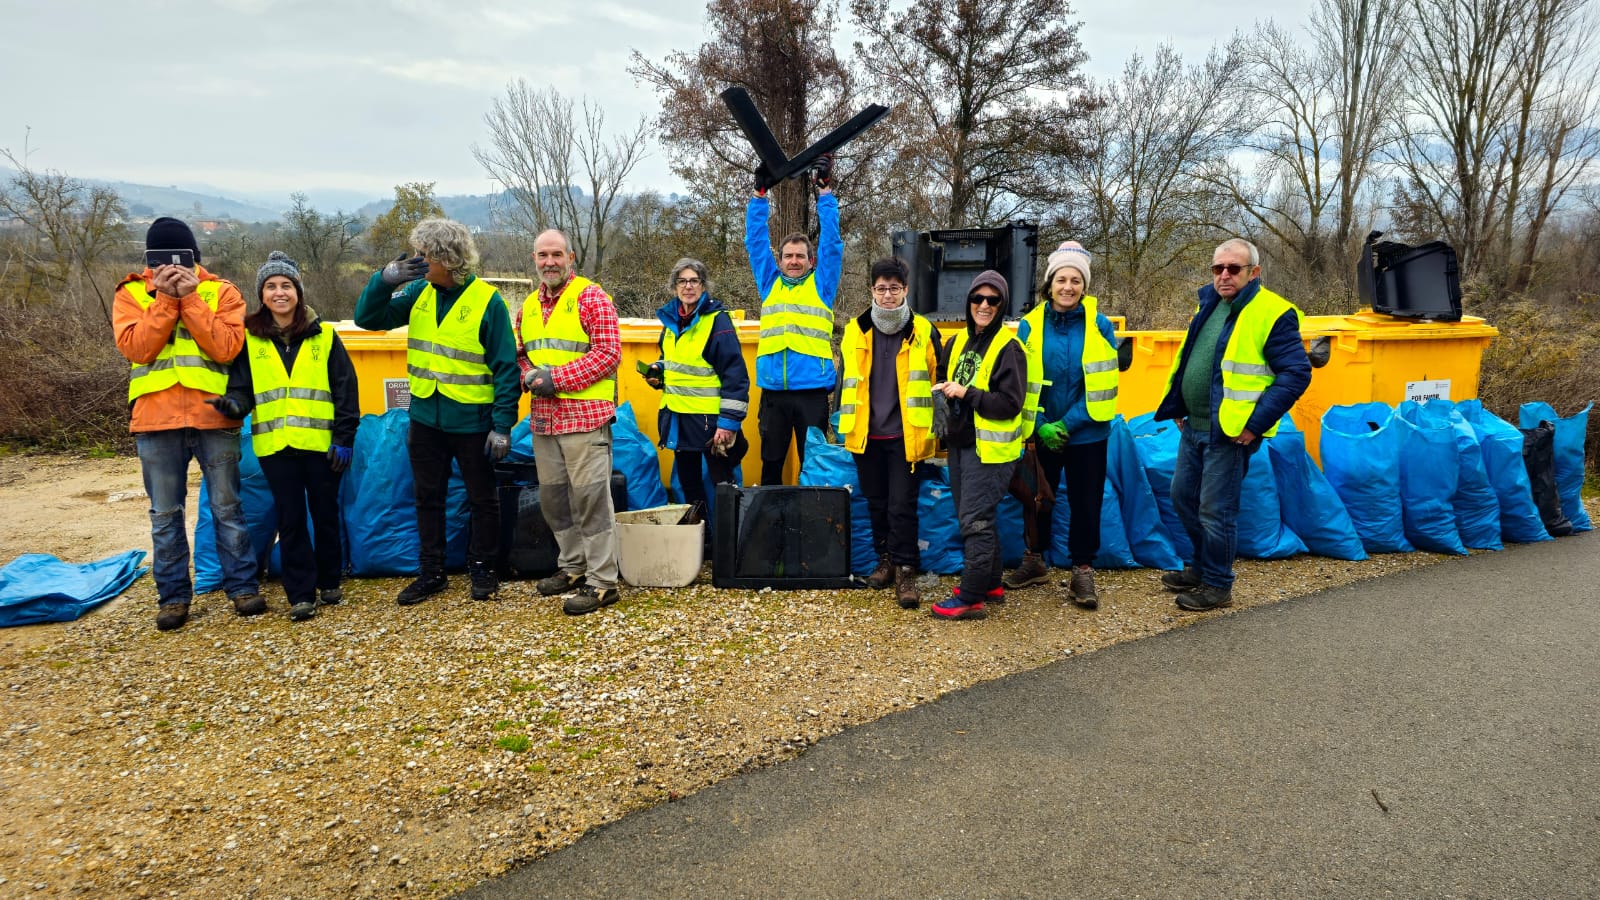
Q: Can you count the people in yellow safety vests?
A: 10